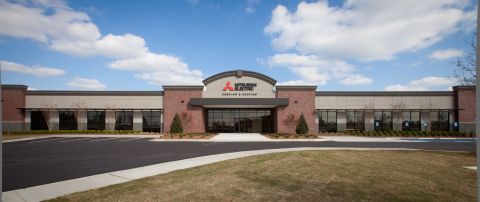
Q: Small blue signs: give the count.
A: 4